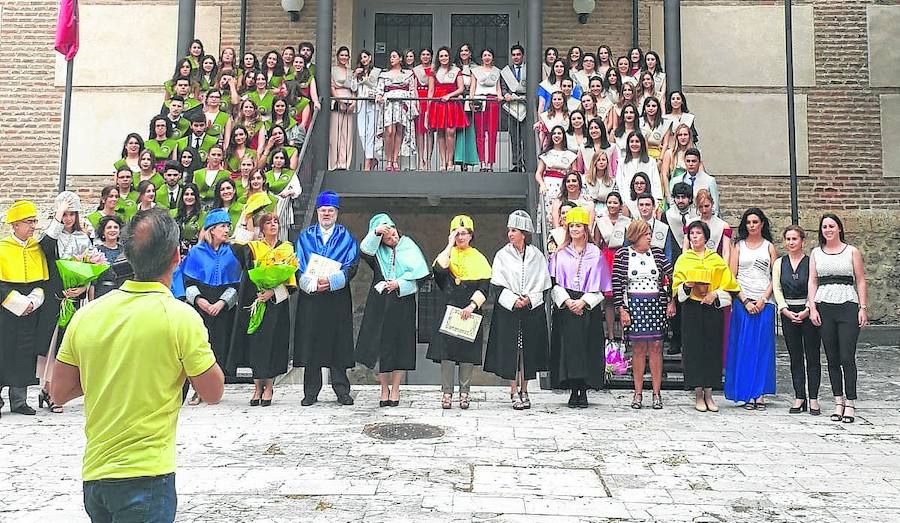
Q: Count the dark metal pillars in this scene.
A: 4